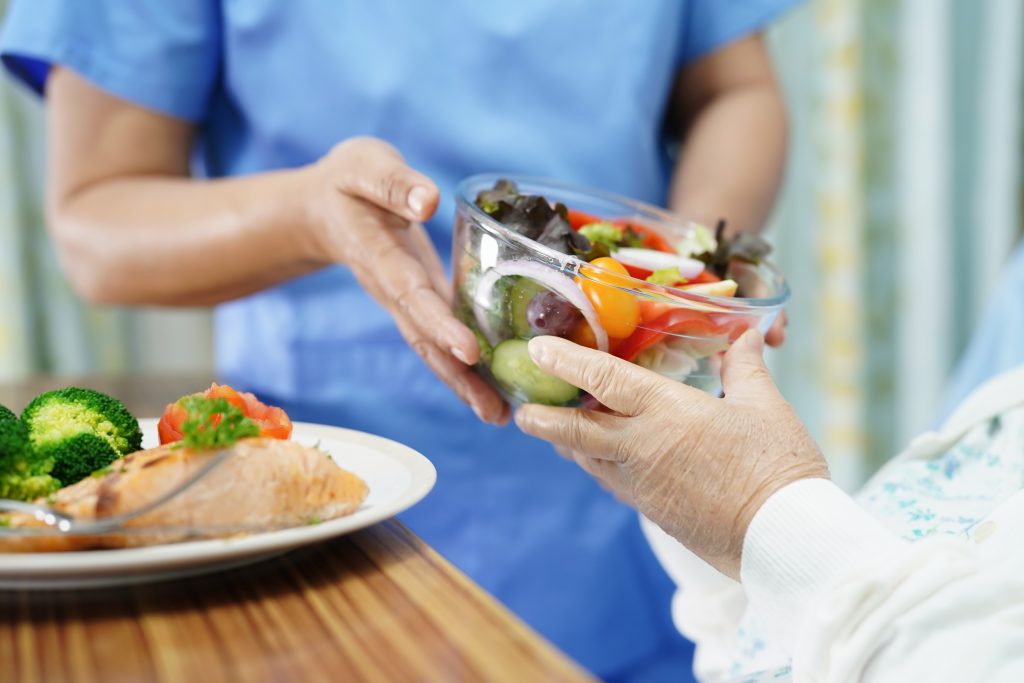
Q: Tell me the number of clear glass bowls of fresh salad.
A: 1